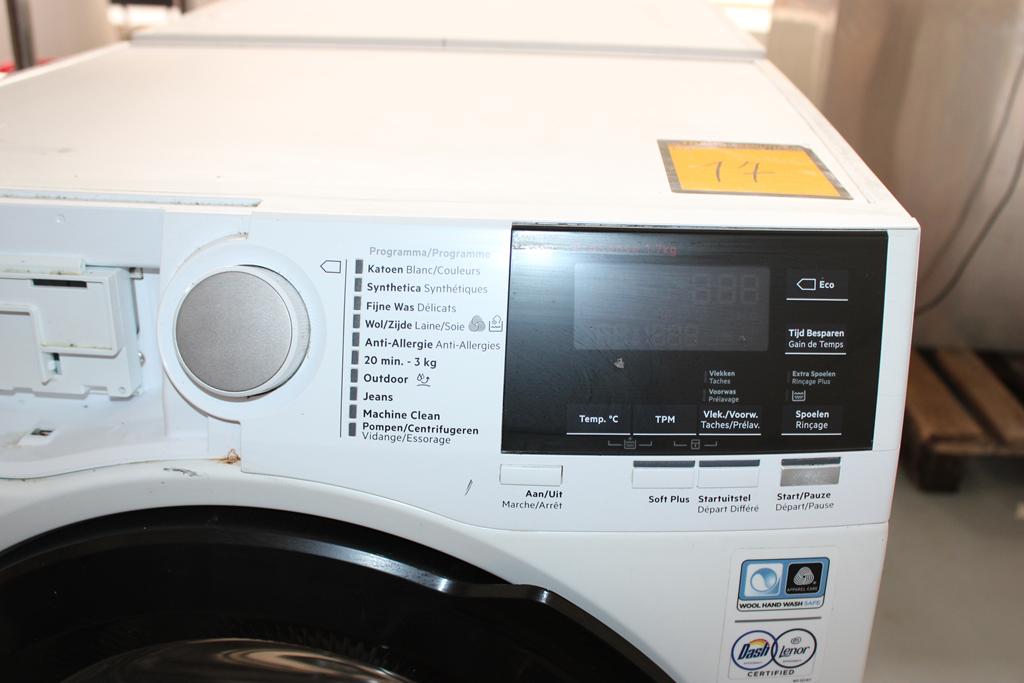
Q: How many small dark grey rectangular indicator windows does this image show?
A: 10